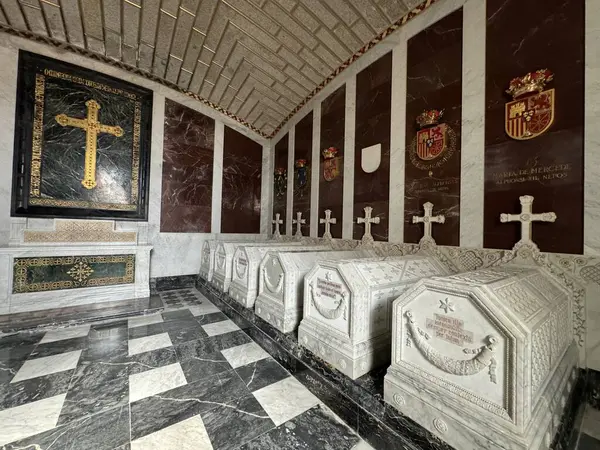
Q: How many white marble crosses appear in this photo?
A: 6